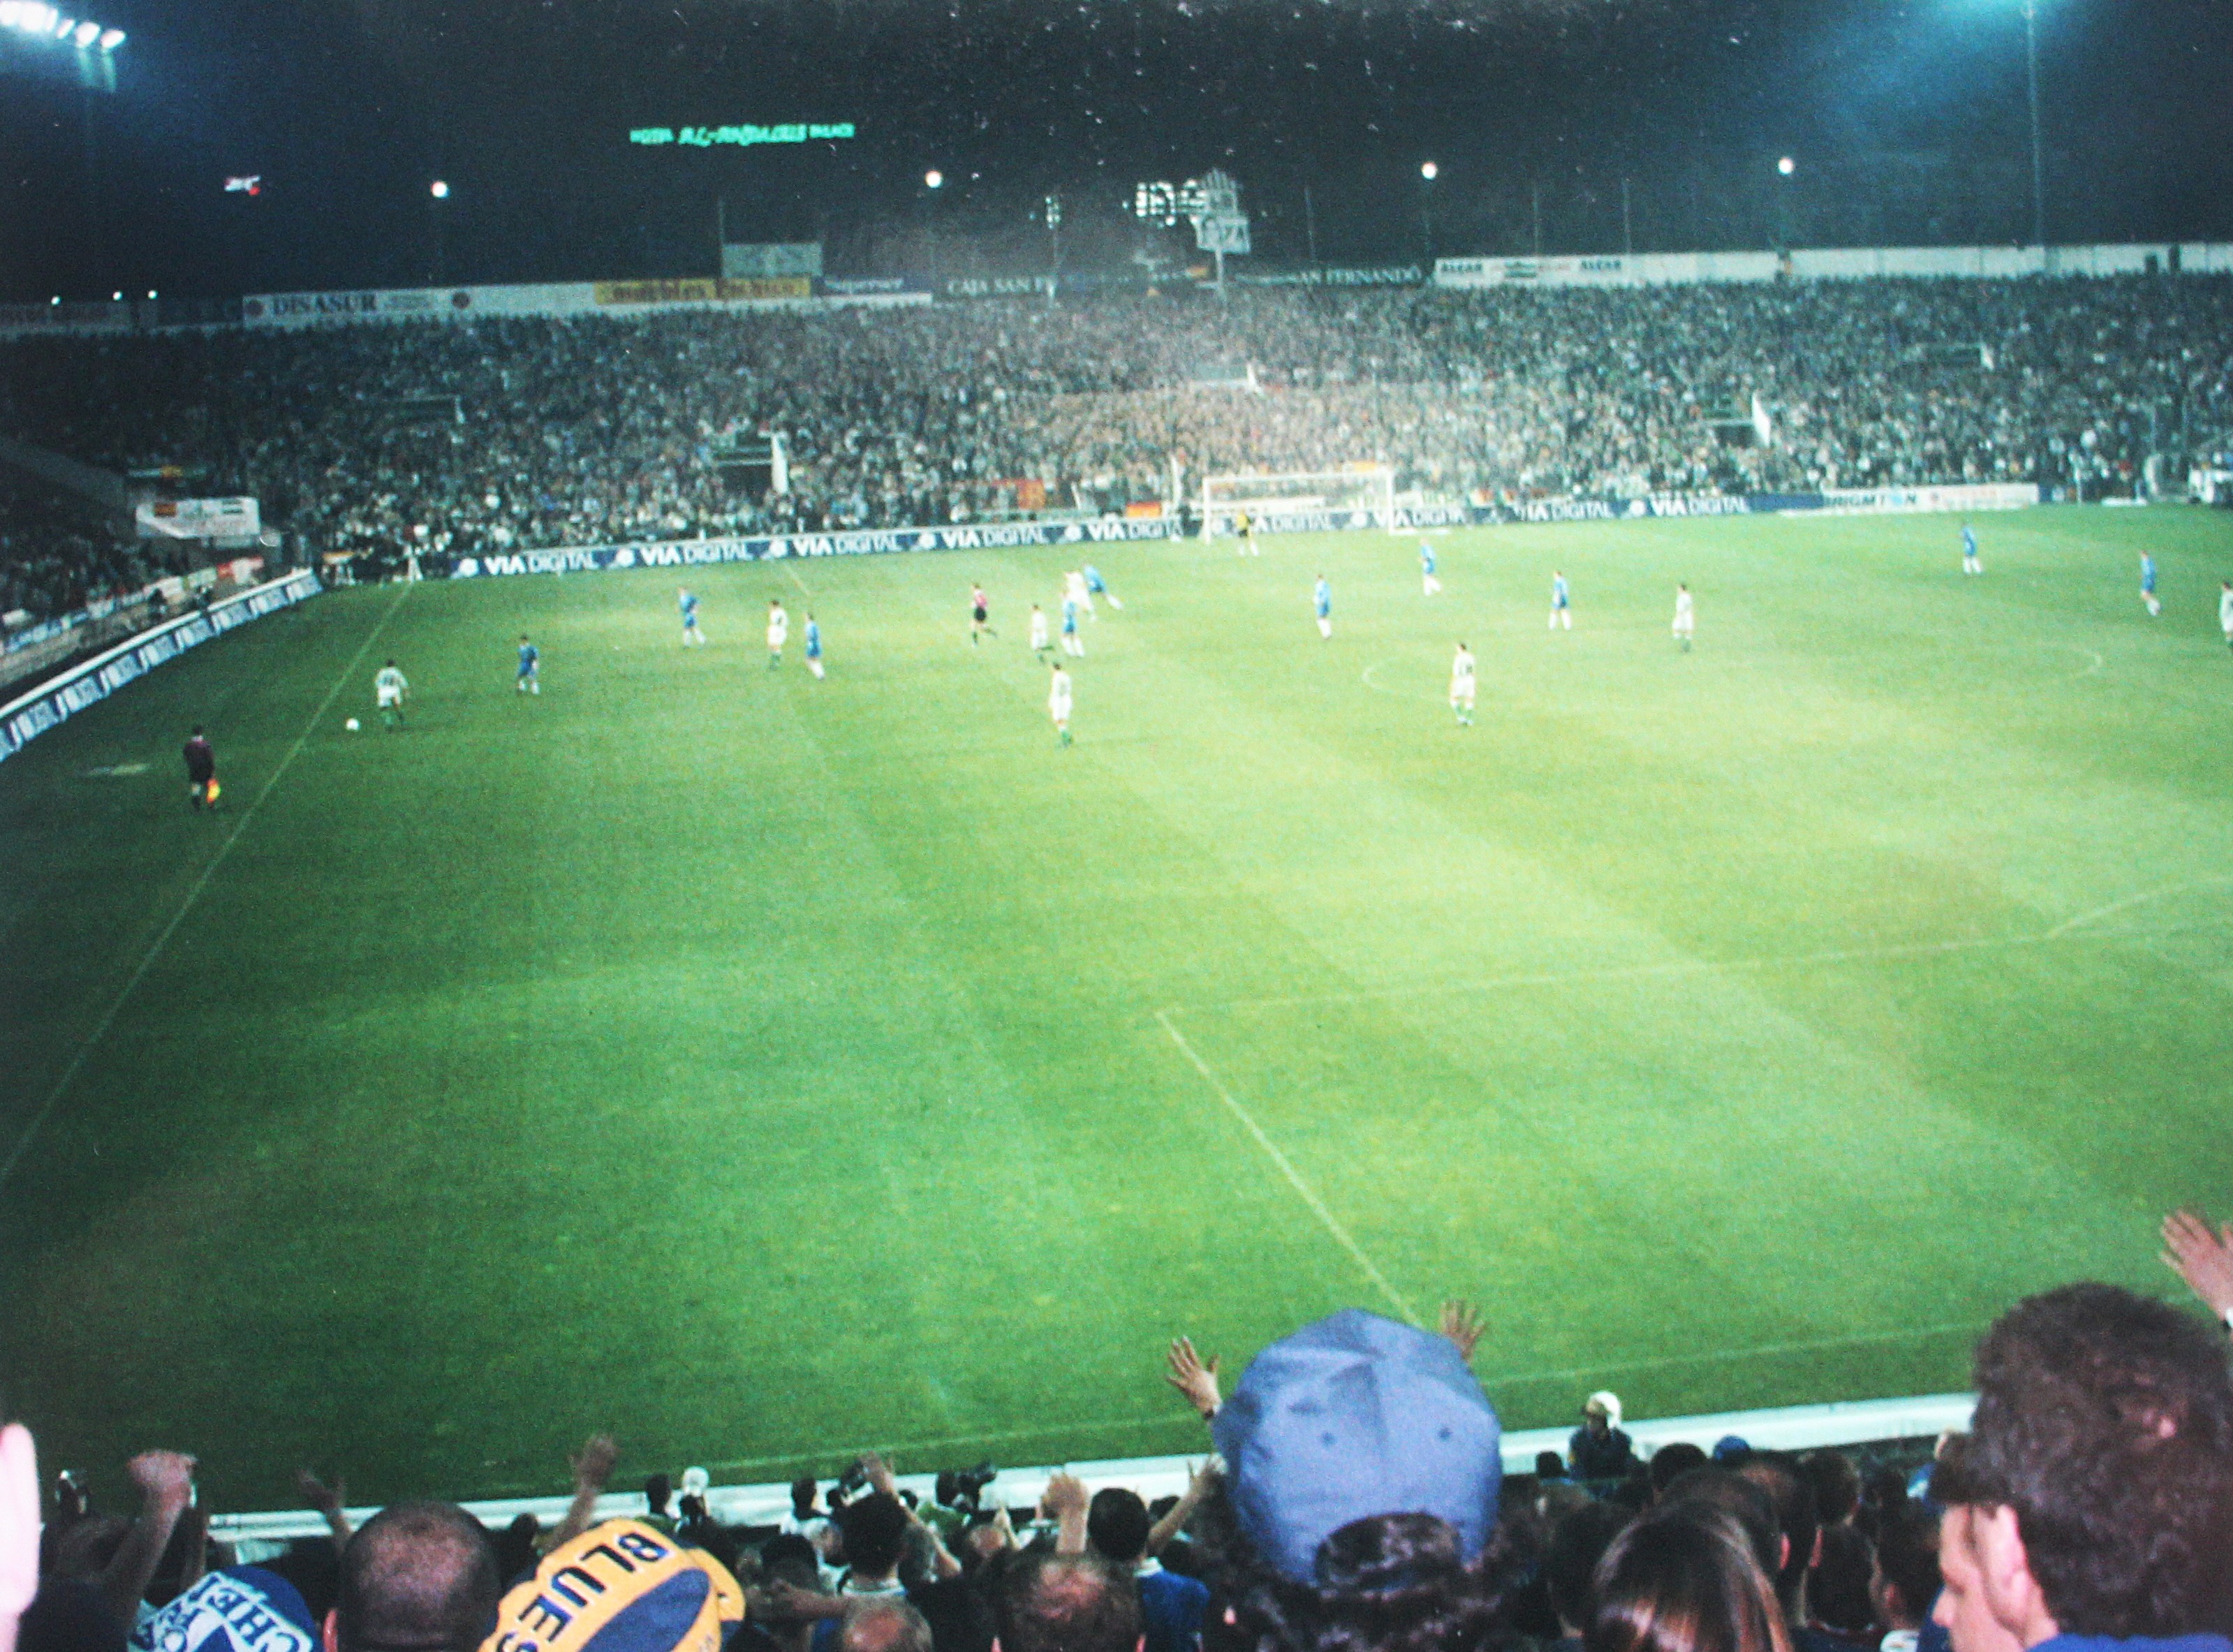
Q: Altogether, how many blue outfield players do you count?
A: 10